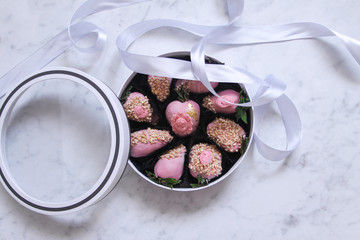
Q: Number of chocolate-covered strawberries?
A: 9